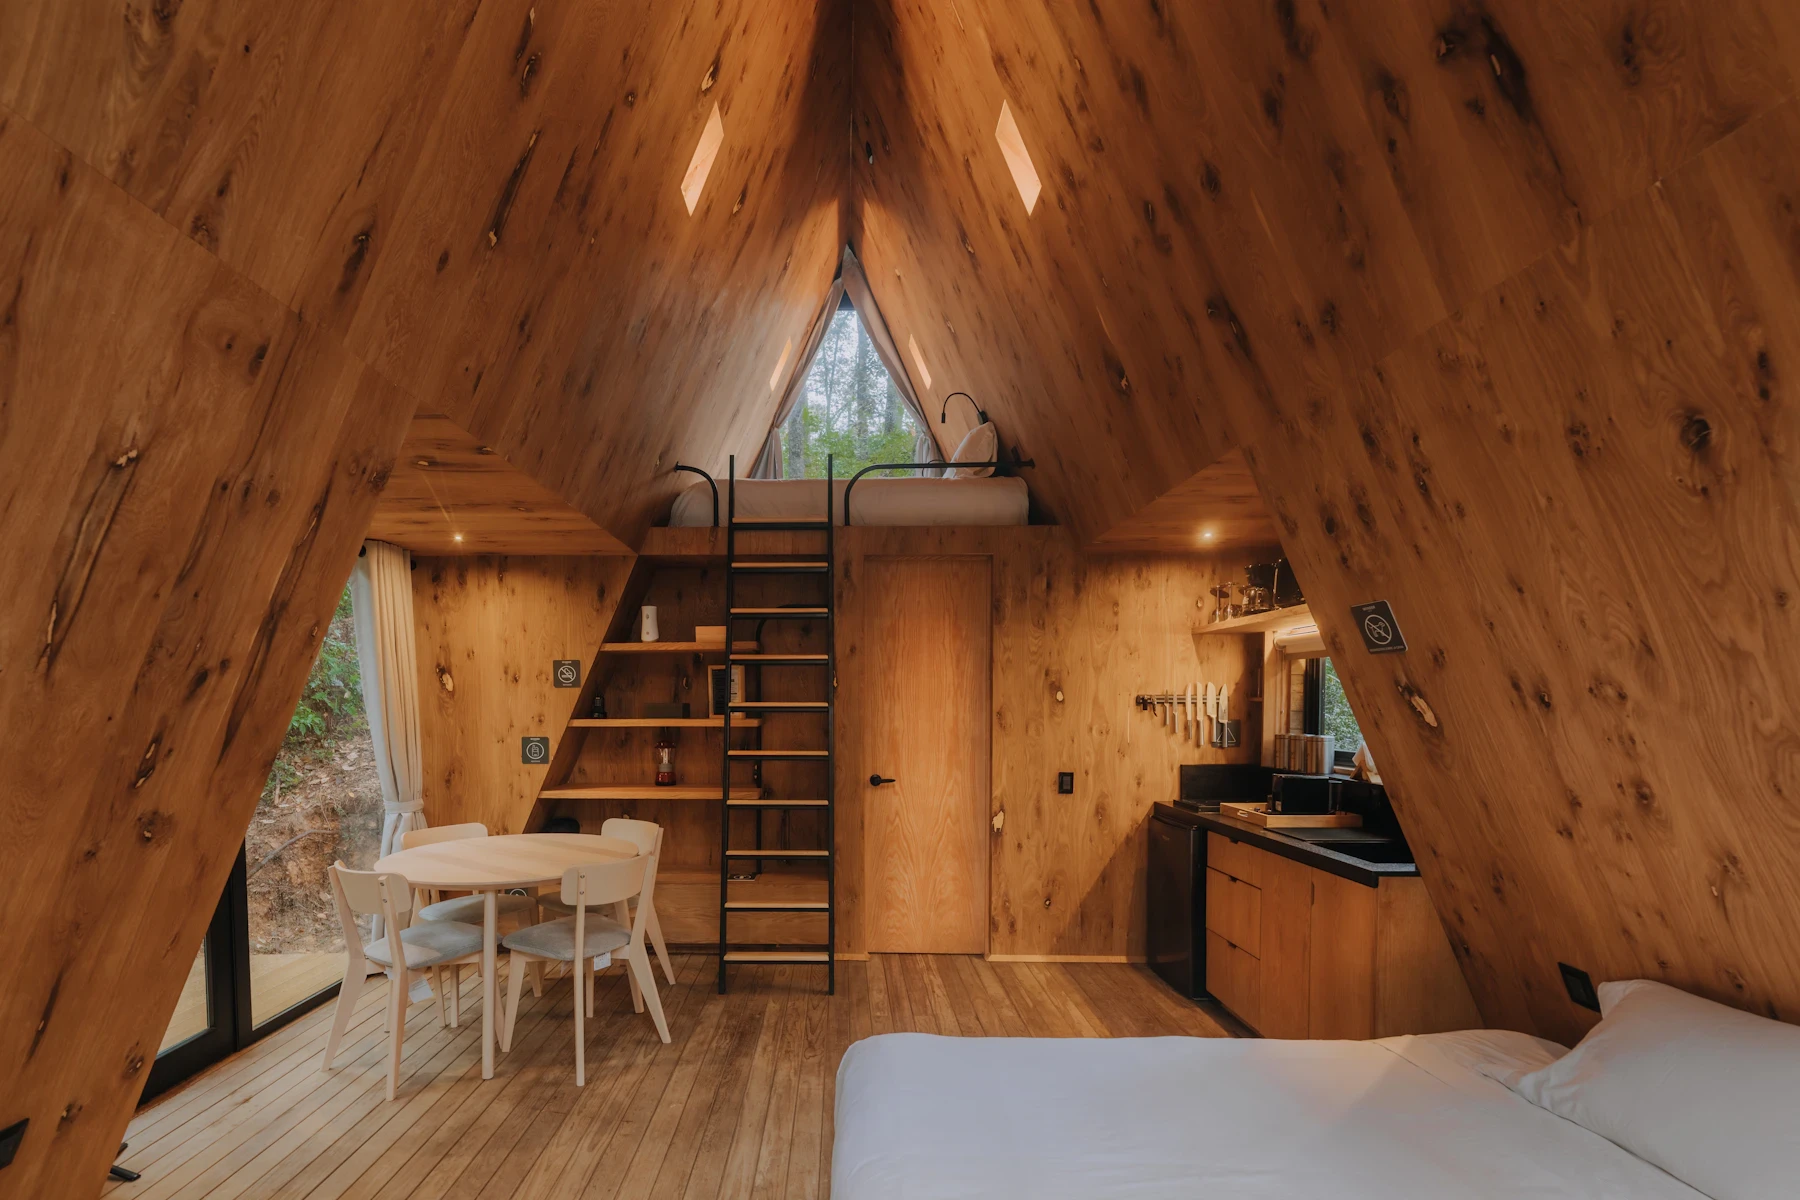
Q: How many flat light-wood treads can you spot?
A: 10